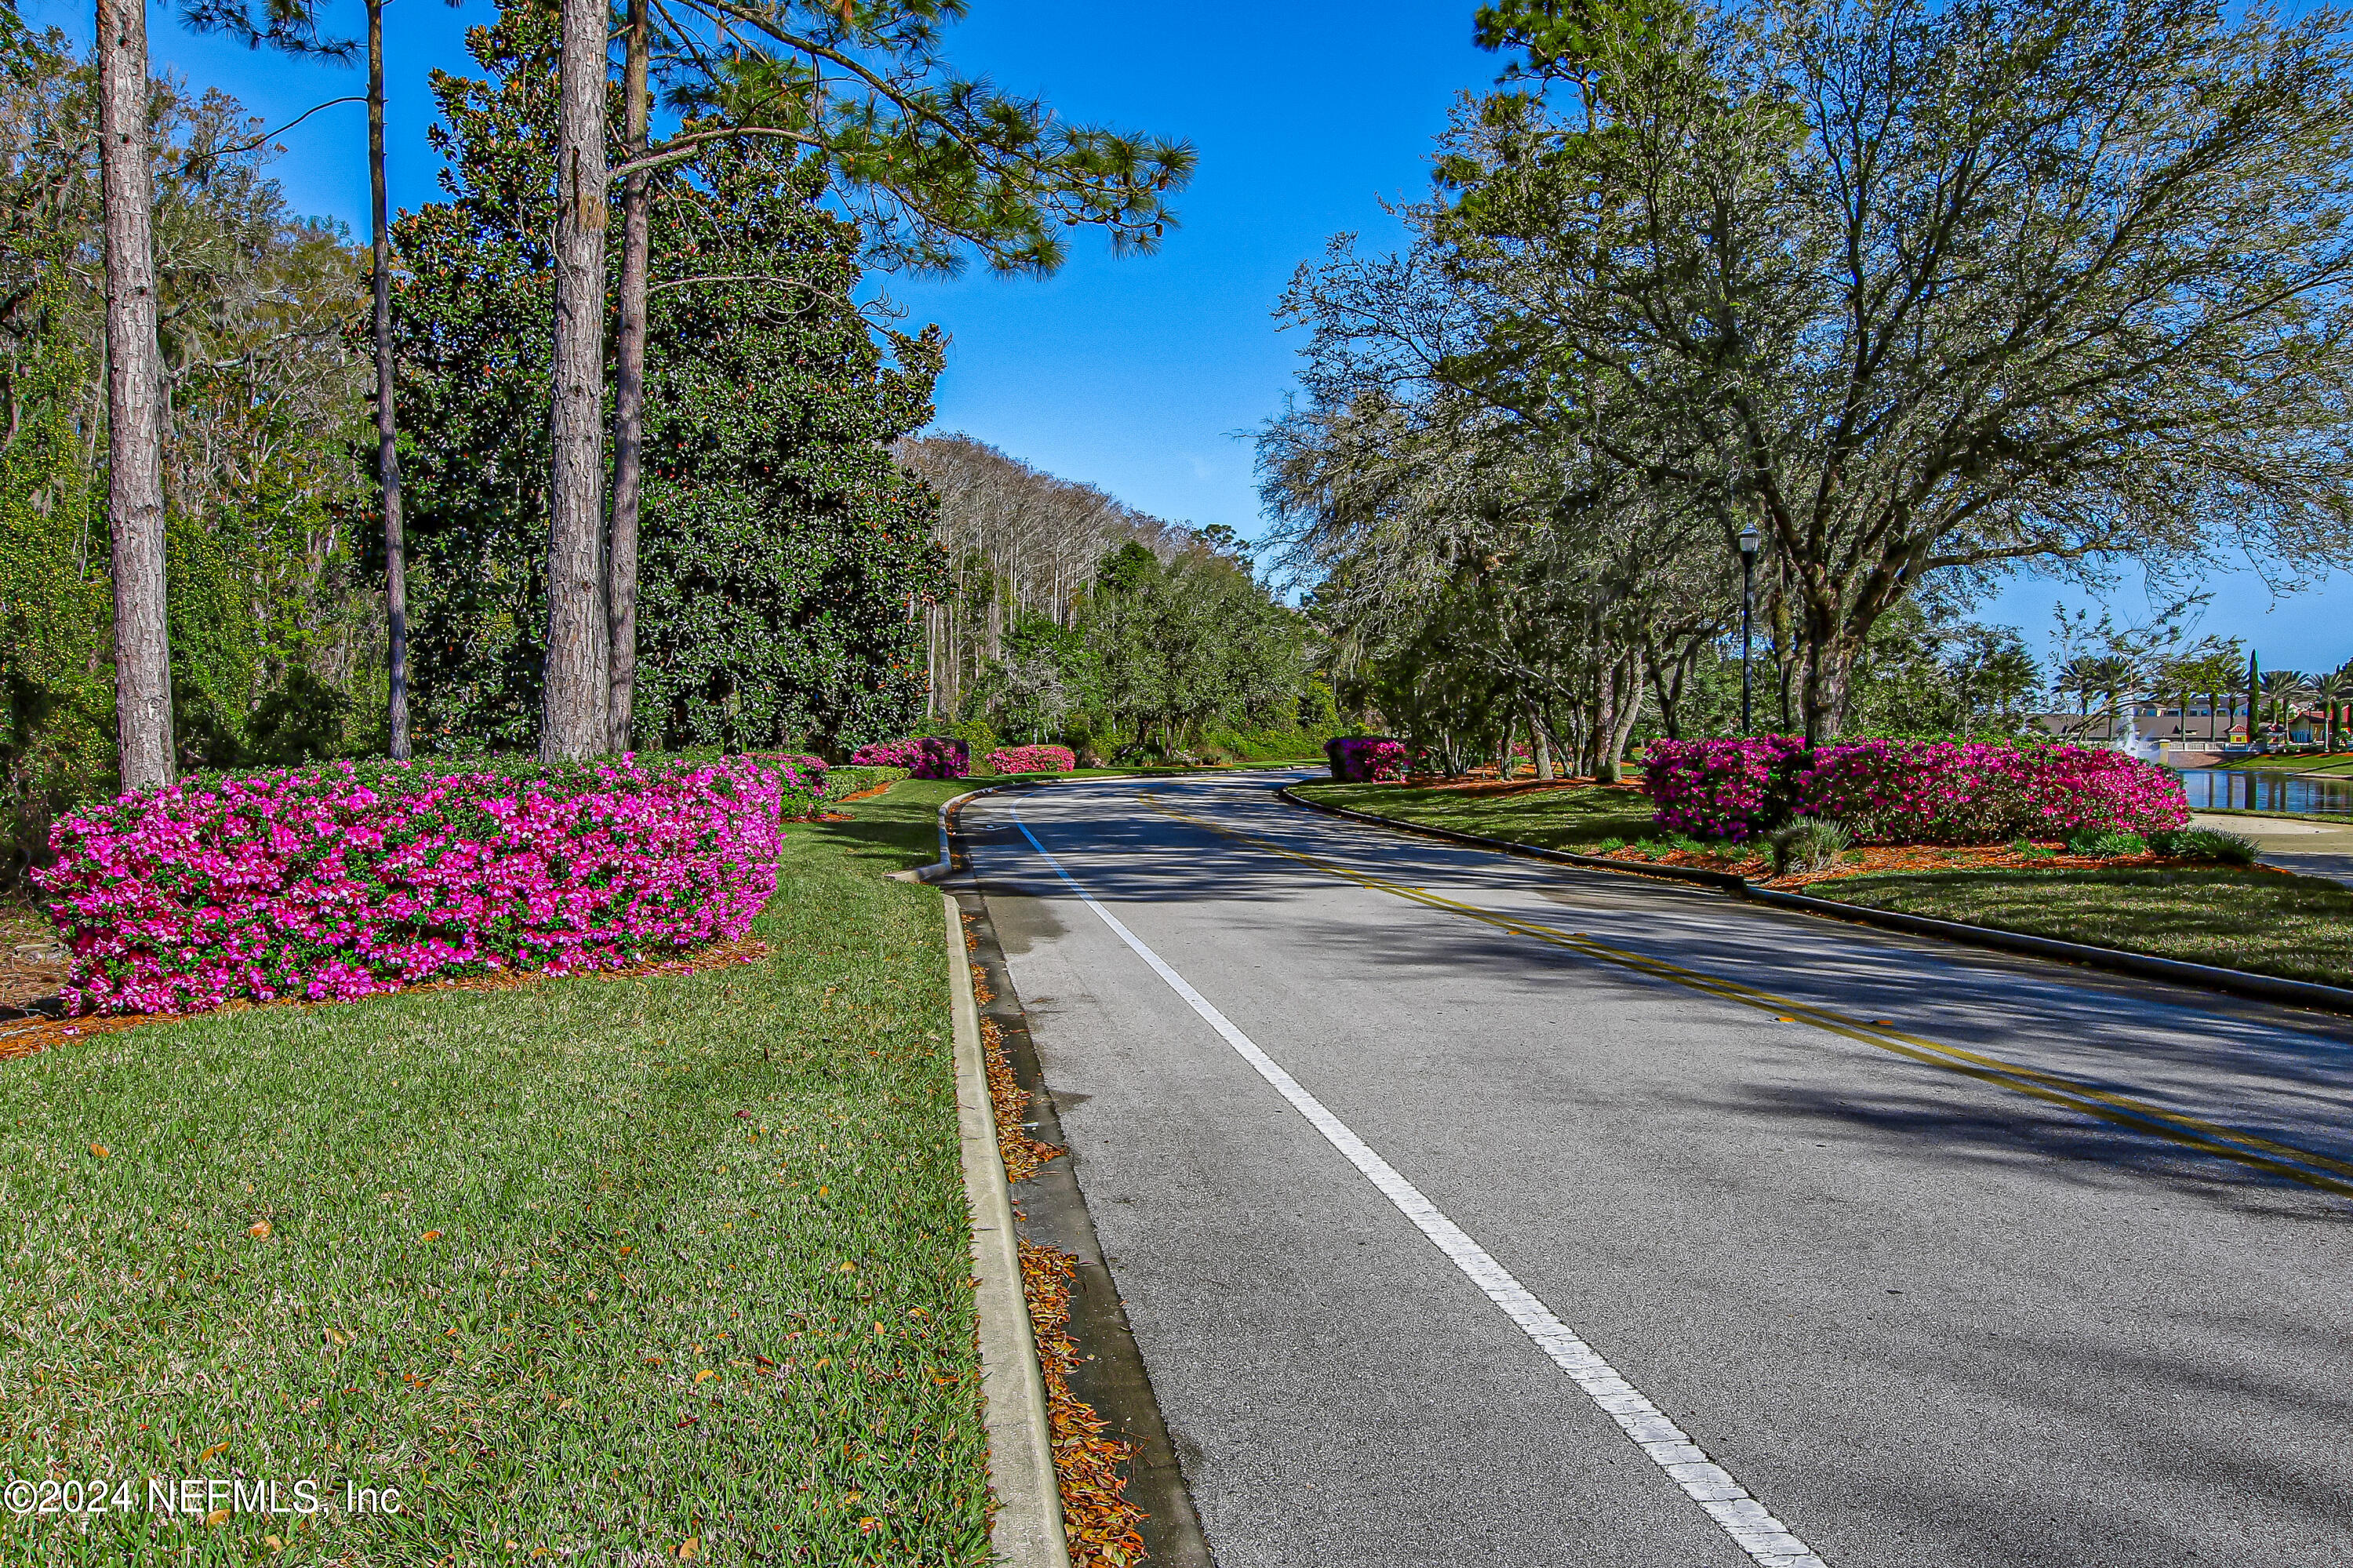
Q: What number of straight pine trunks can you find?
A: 4